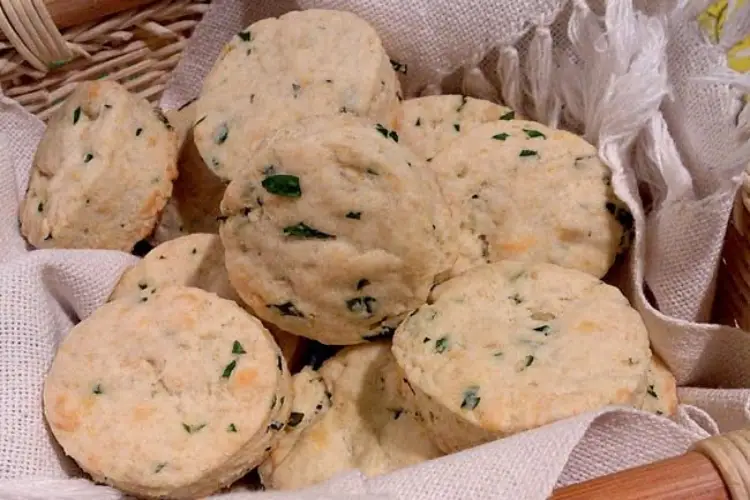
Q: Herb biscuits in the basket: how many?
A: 11